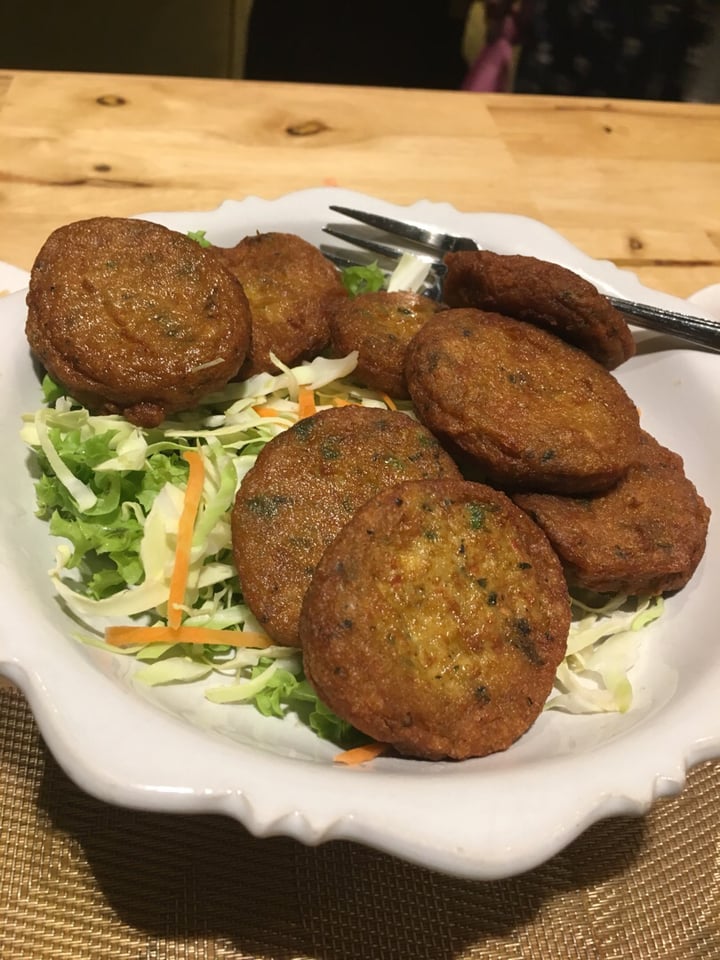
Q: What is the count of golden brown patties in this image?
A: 8